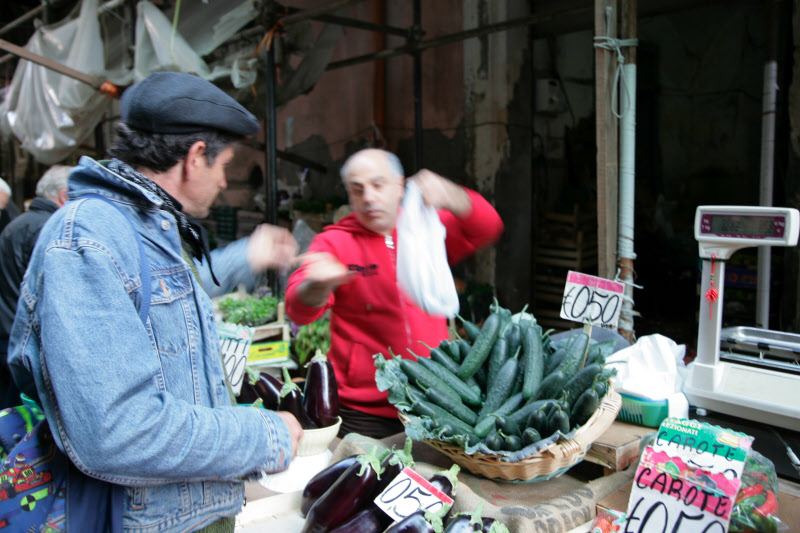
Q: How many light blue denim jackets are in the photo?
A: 1